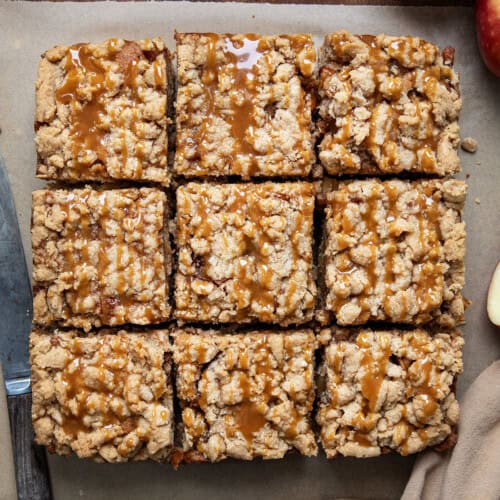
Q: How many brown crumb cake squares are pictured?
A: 9